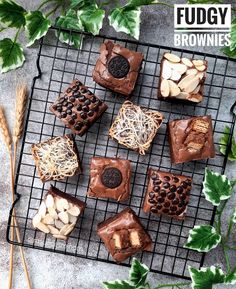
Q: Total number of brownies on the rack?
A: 10